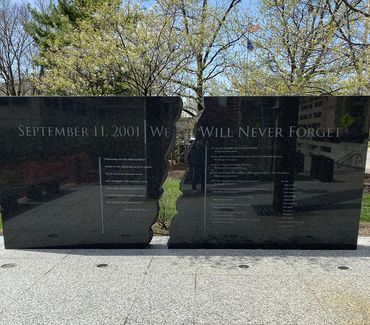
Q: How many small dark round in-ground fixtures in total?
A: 4